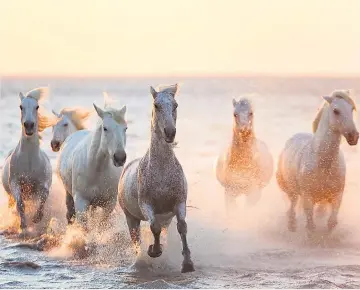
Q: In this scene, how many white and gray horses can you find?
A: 6